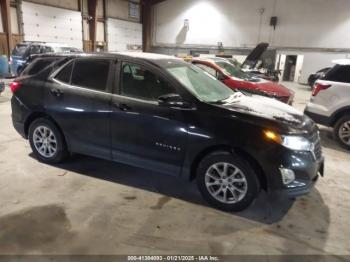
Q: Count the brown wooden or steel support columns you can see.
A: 3